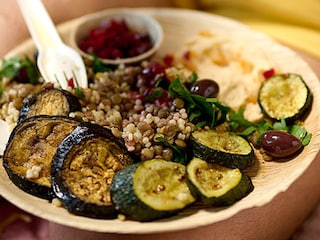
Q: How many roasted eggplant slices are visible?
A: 3